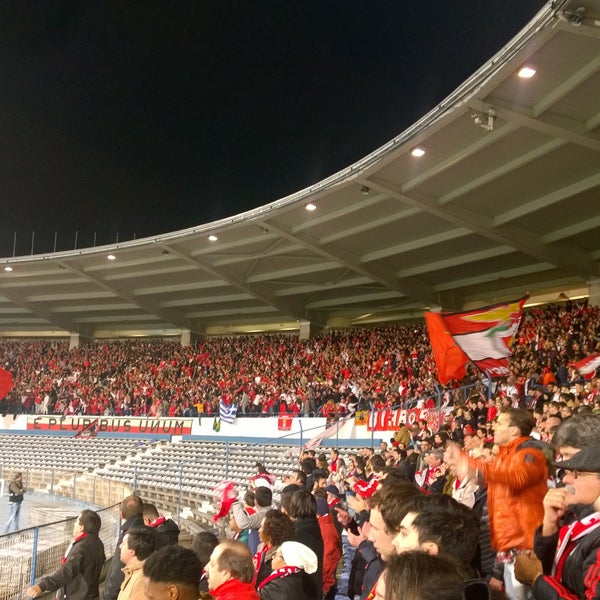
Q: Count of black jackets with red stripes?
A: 1